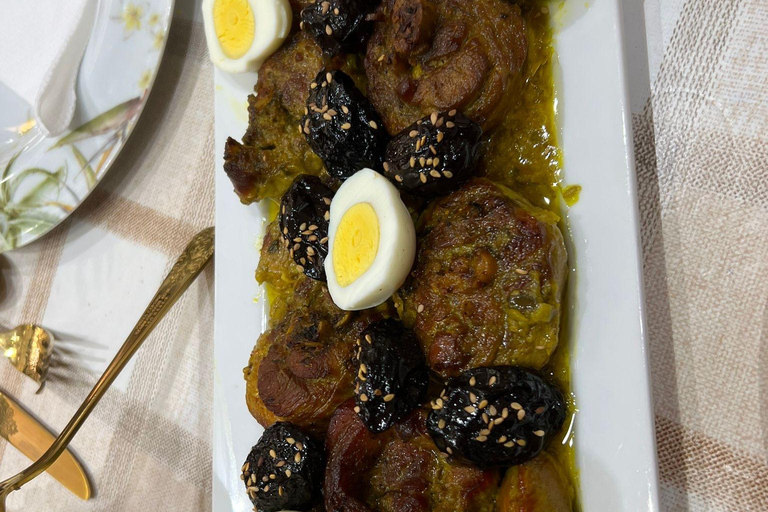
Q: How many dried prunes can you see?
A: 7